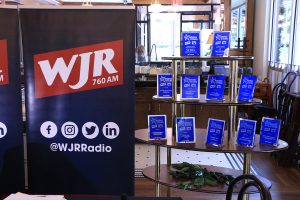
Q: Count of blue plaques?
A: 11